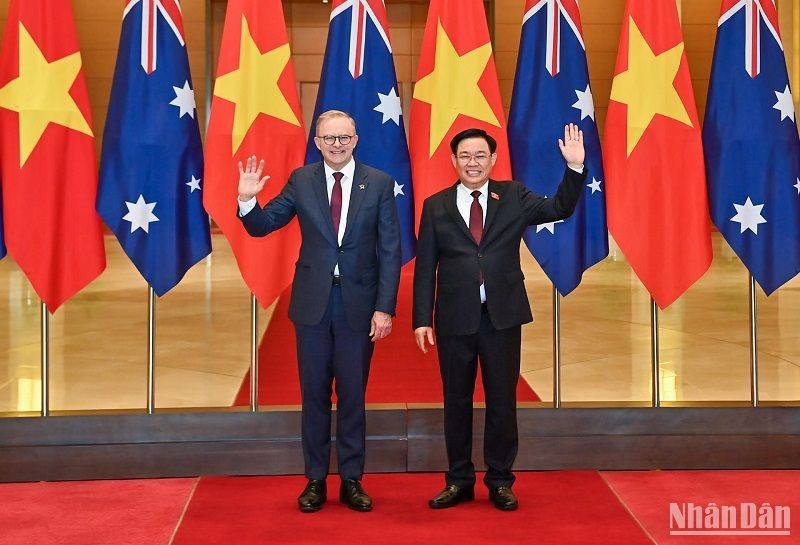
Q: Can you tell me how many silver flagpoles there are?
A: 6